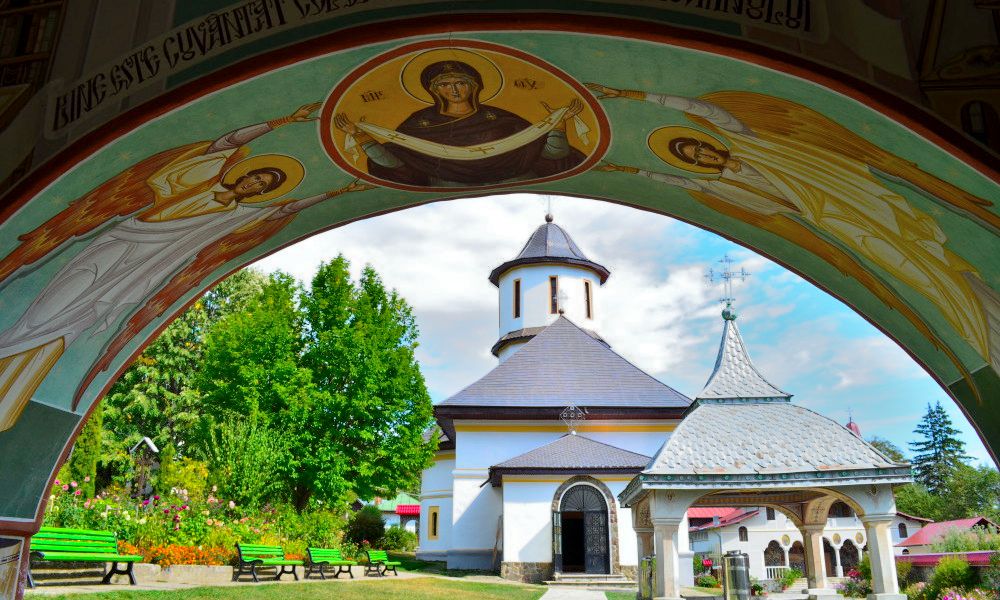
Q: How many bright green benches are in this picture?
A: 4